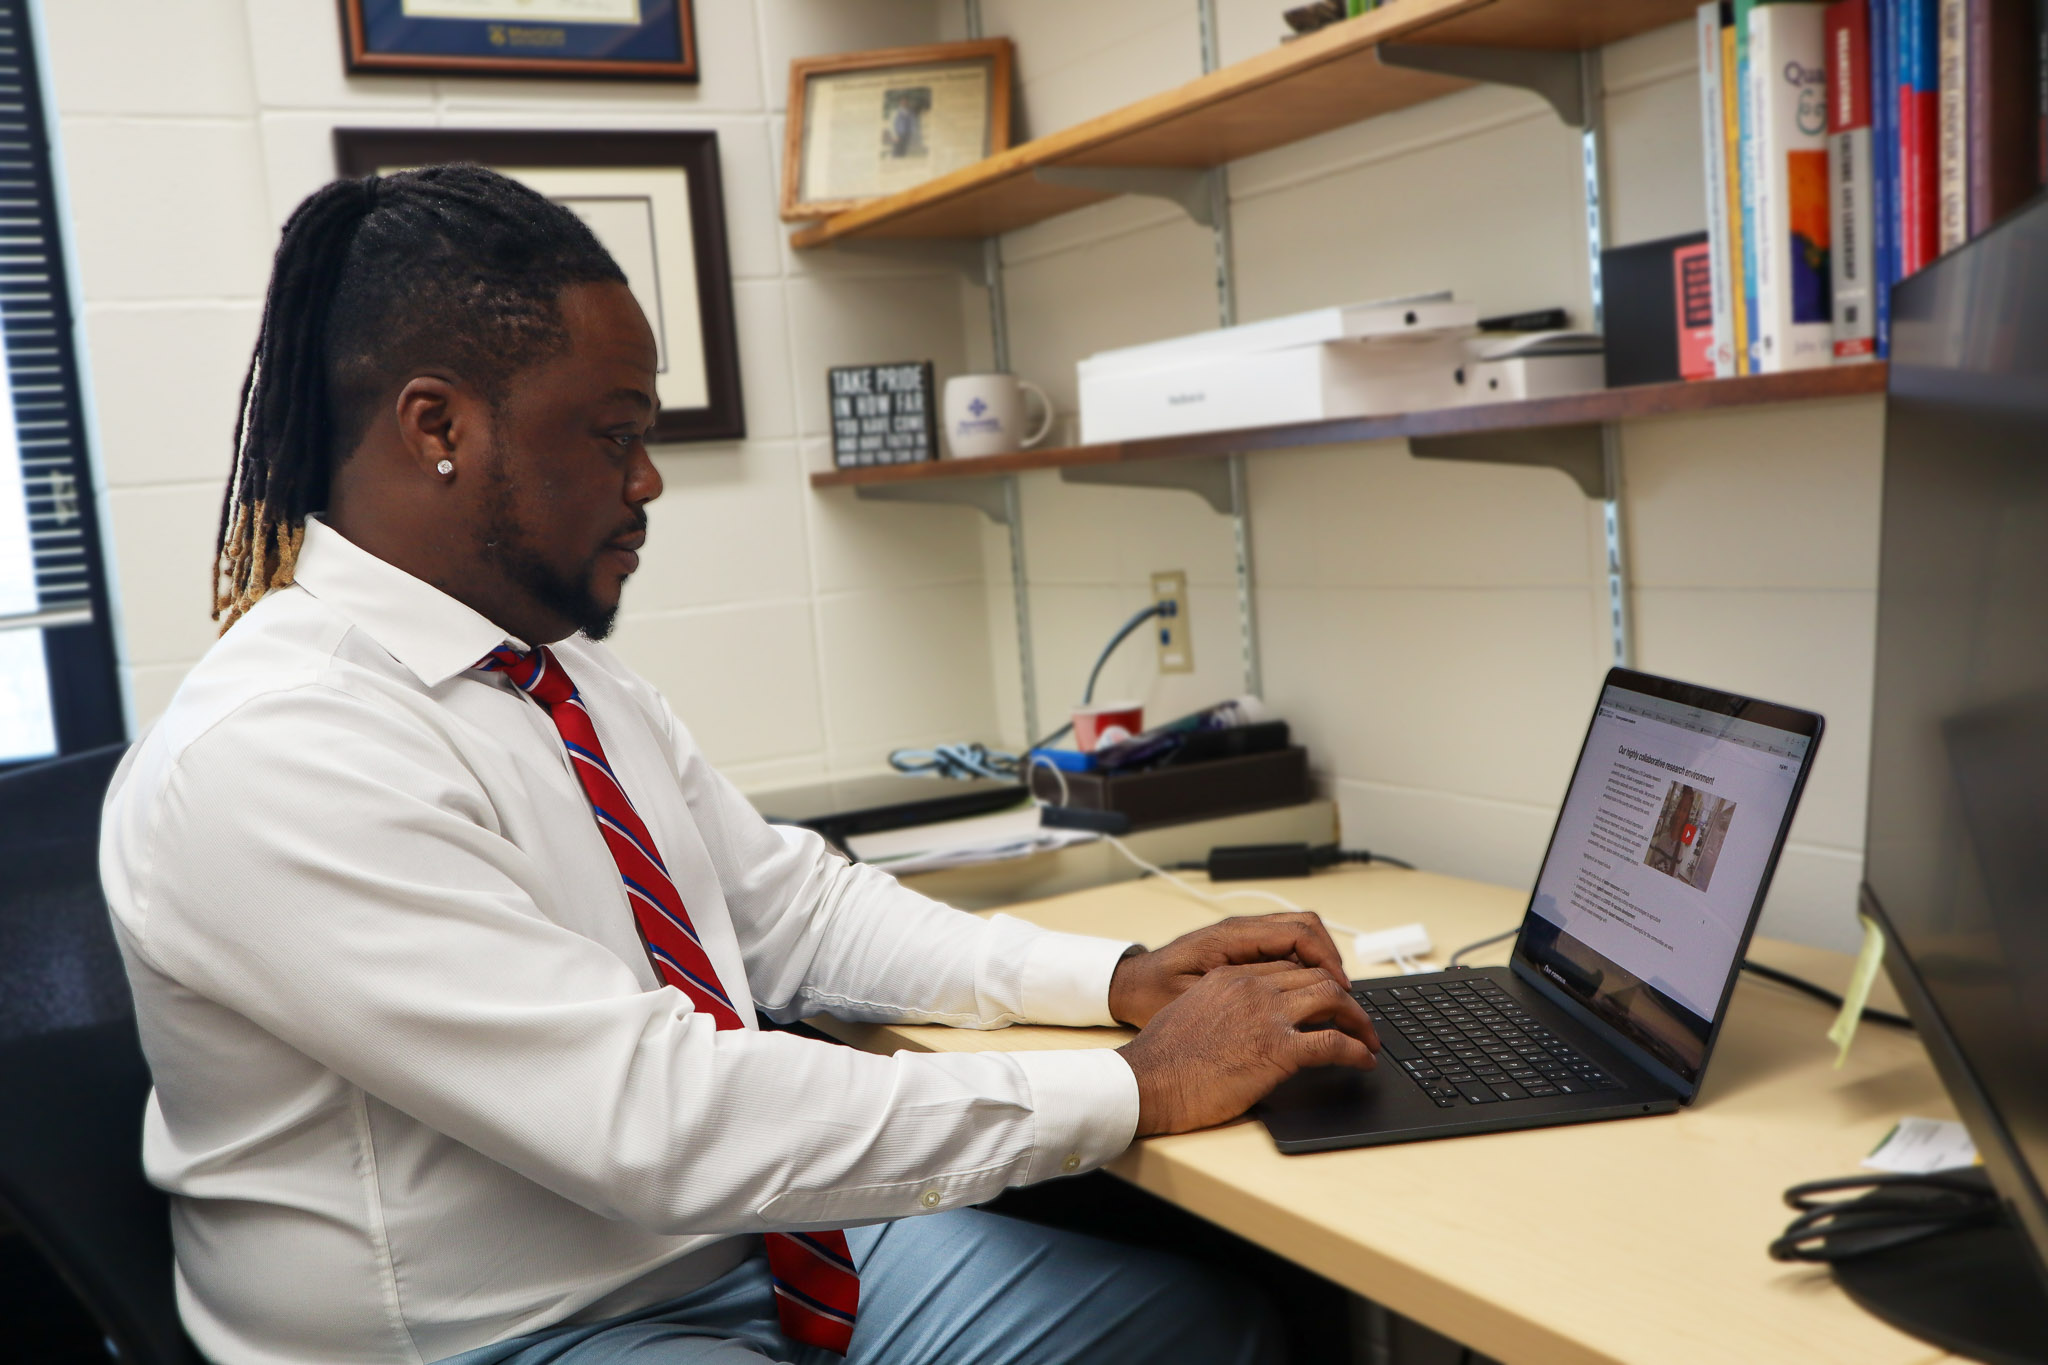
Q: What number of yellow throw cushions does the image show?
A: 0